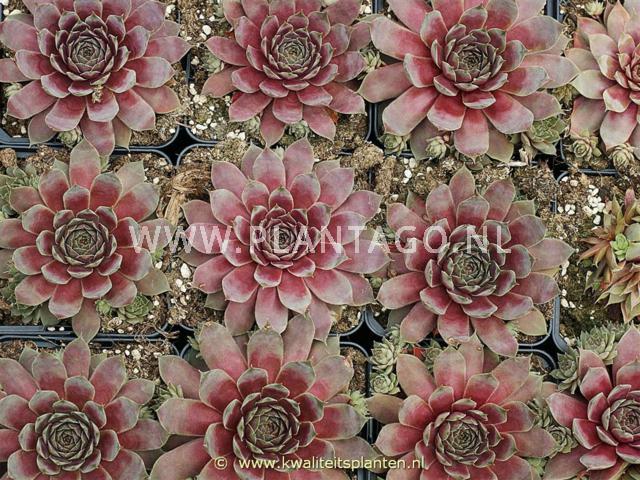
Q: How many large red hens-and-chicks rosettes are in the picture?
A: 11